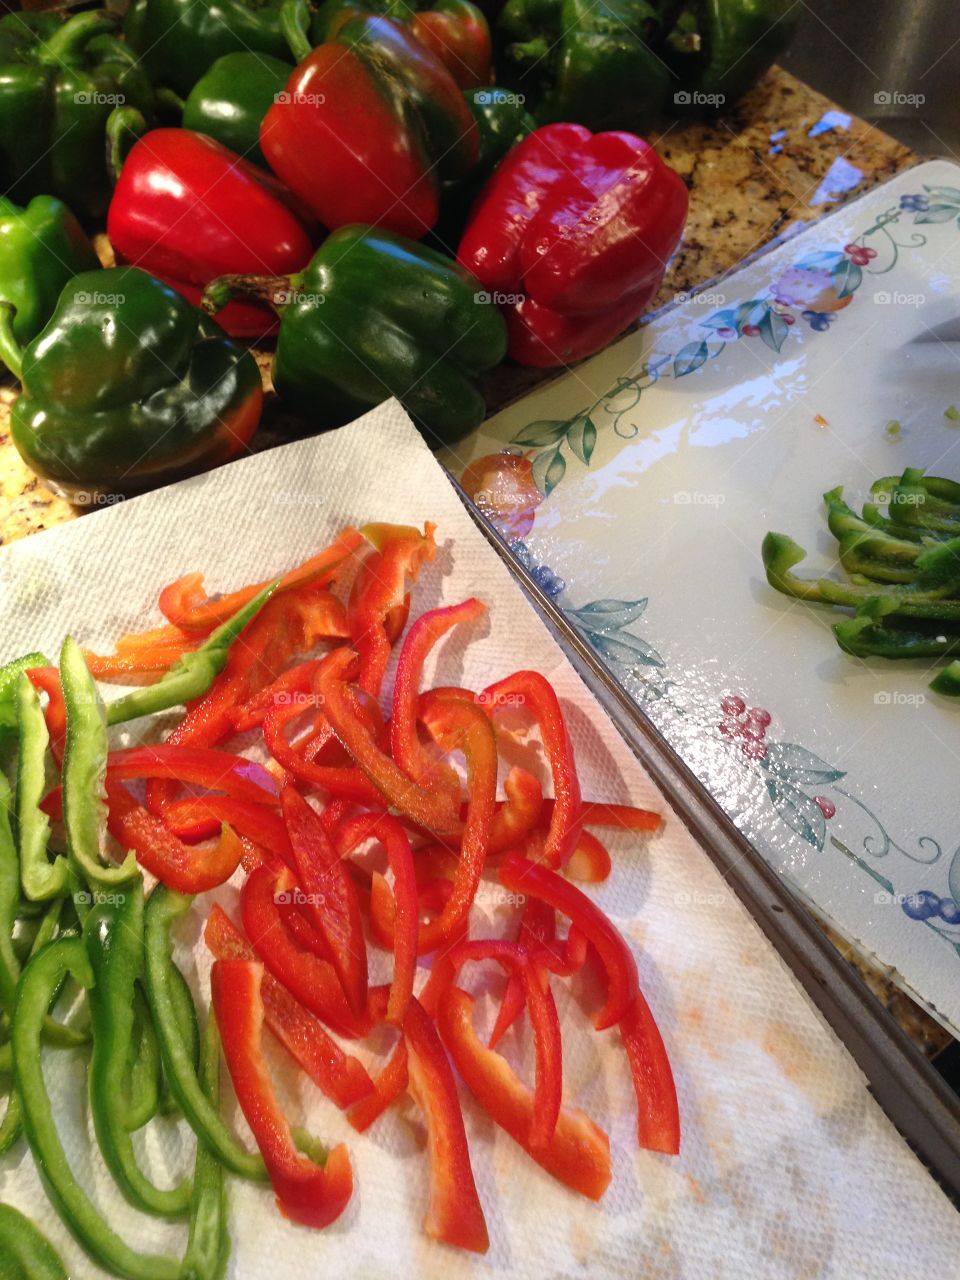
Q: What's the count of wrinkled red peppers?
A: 1